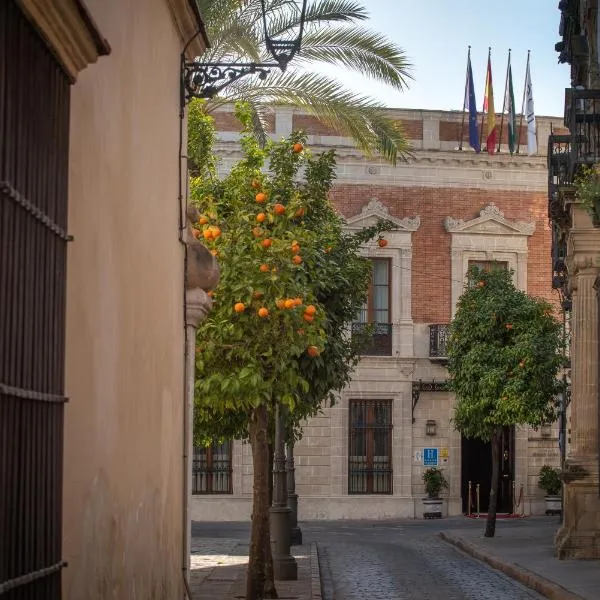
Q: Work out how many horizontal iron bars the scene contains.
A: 3